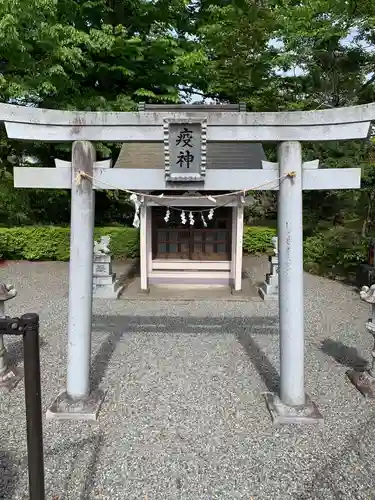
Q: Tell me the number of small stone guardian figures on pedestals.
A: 2